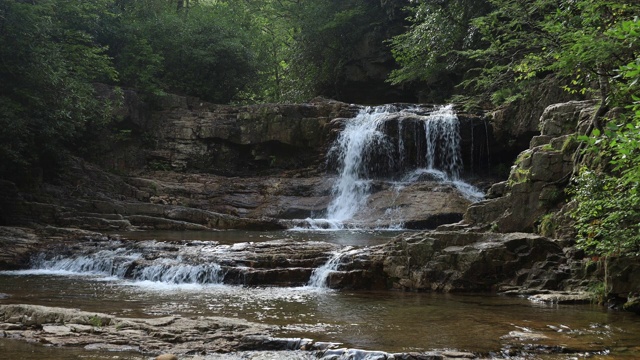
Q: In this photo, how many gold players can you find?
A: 0